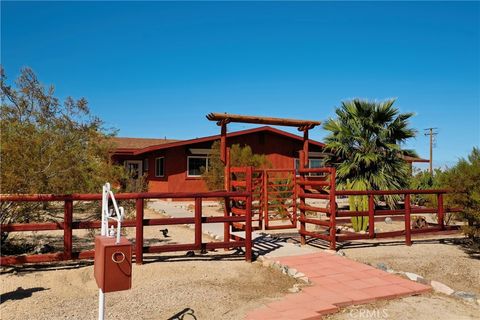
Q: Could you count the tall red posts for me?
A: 2